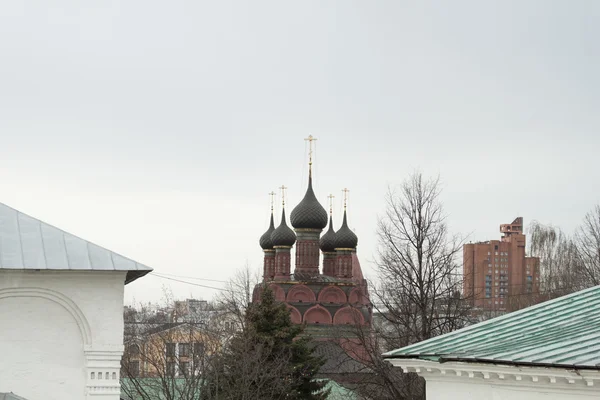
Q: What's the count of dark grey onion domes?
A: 5